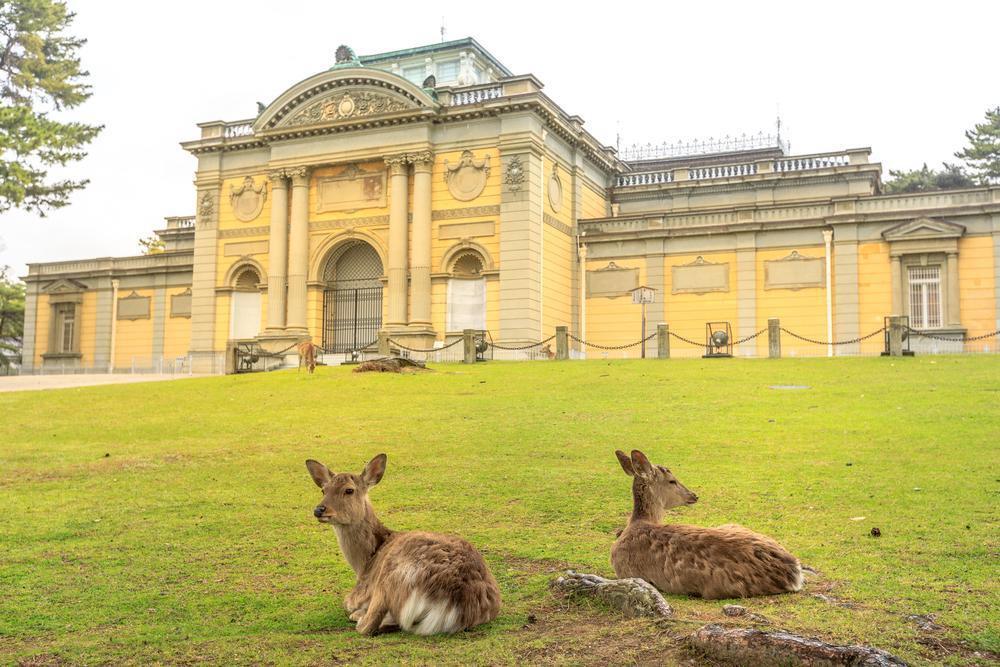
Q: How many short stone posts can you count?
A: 7